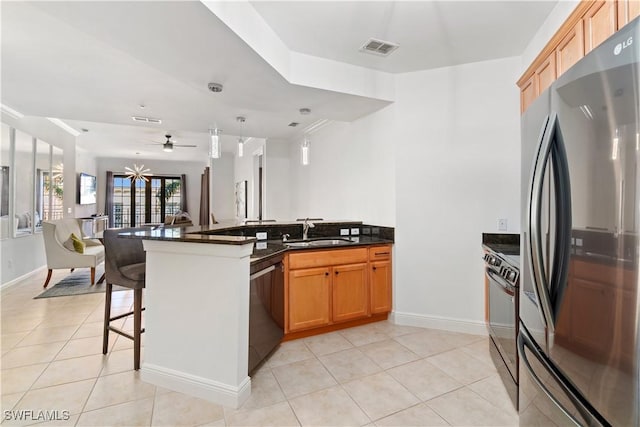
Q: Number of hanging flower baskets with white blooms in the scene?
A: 0